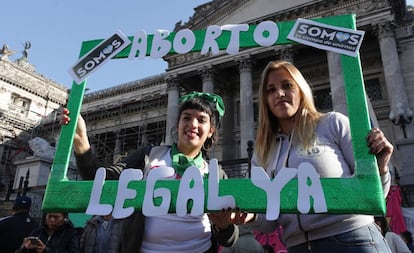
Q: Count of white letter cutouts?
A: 13